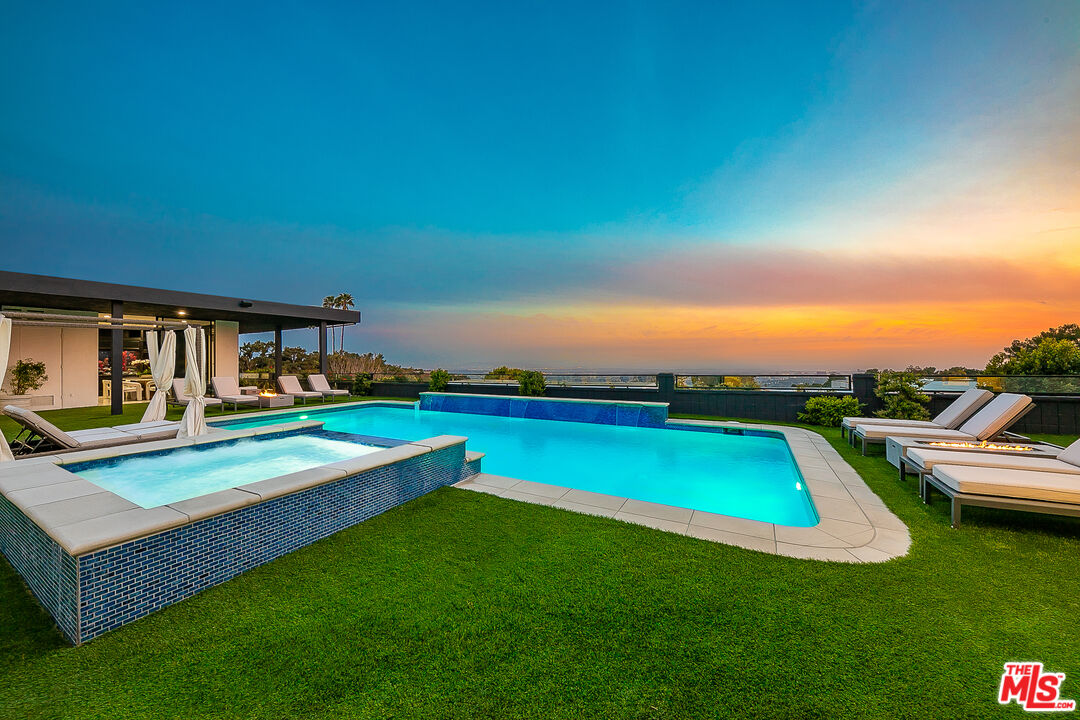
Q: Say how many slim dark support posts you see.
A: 3